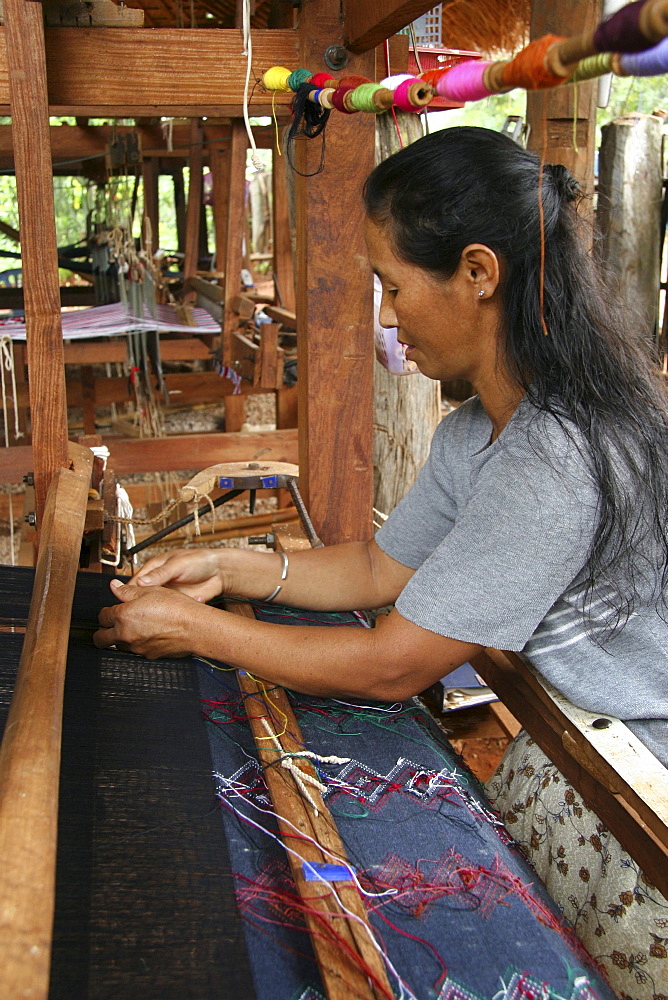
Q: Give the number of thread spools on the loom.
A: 15